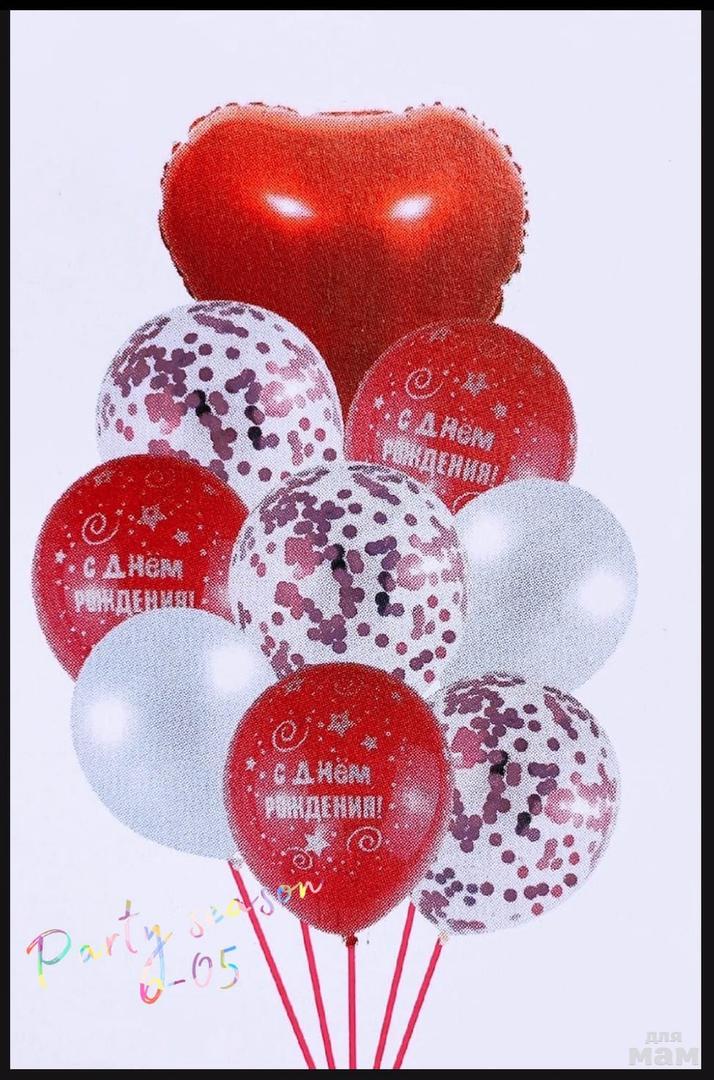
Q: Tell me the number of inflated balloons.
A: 9